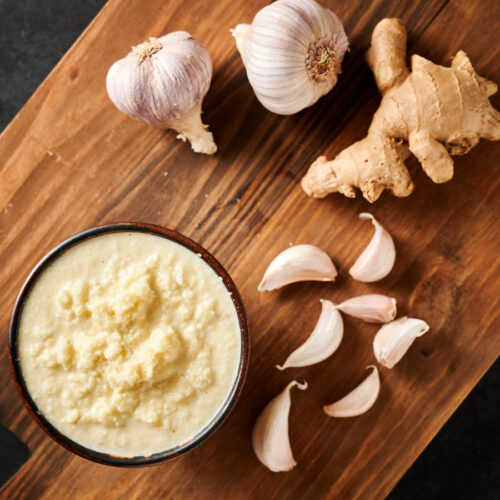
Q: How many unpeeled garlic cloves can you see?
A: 7